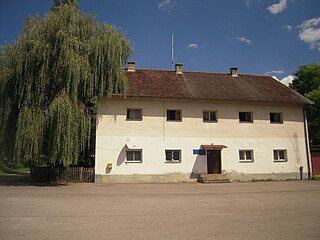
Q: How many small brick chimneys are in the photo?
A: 3